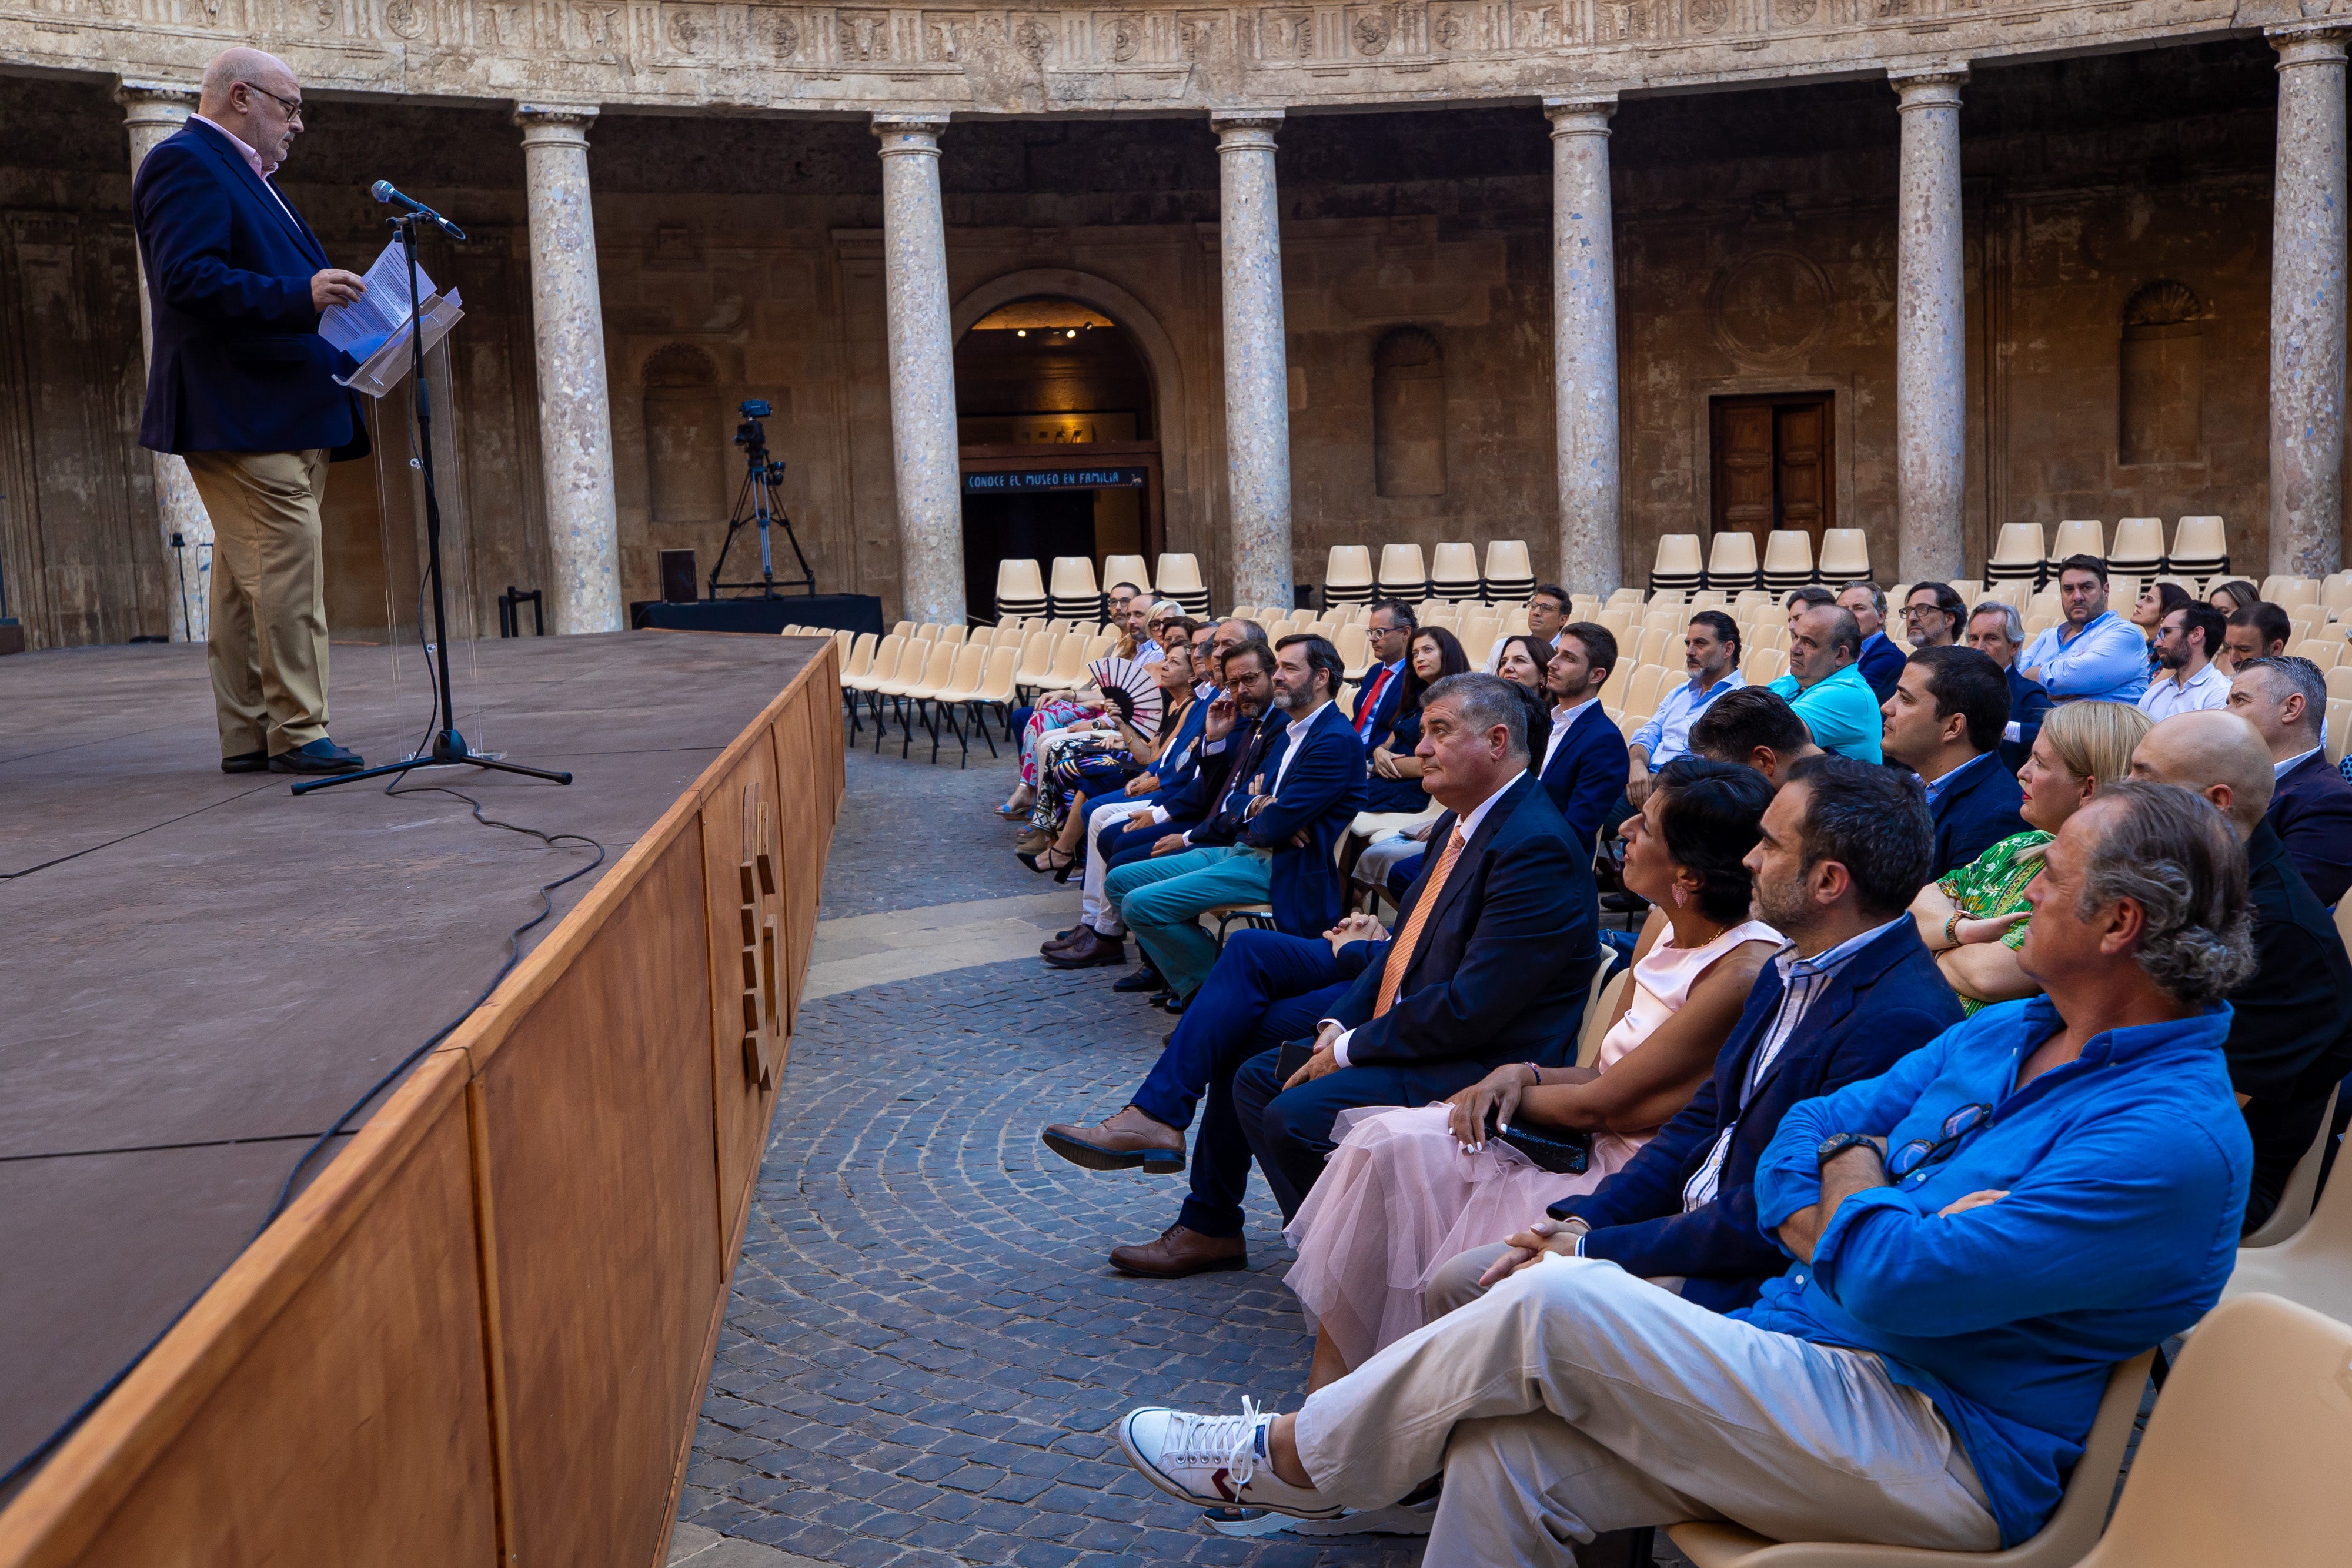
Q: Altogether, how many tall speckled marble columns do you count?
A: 7